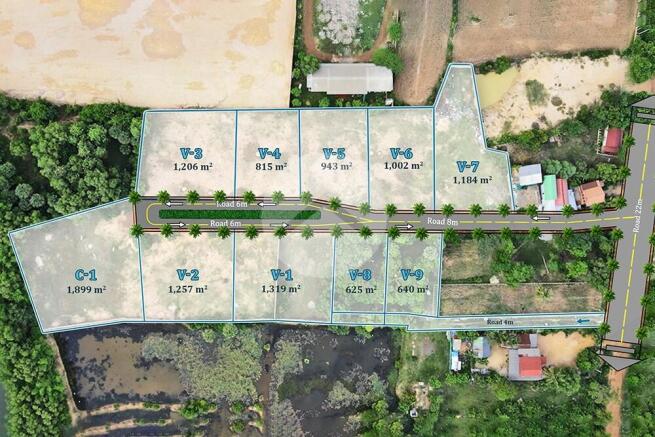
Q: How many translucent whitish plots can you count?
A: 10